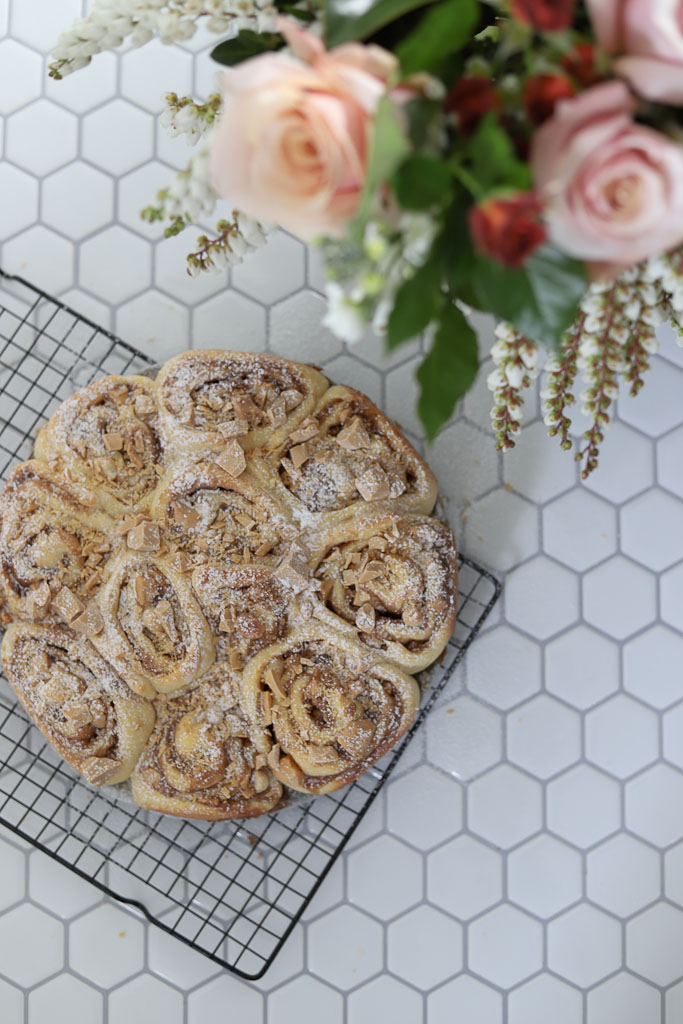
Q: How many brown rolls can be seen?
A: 11